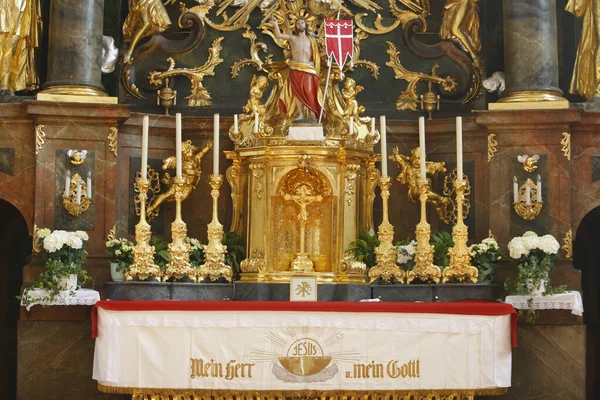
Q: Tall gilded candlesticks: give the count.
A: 6